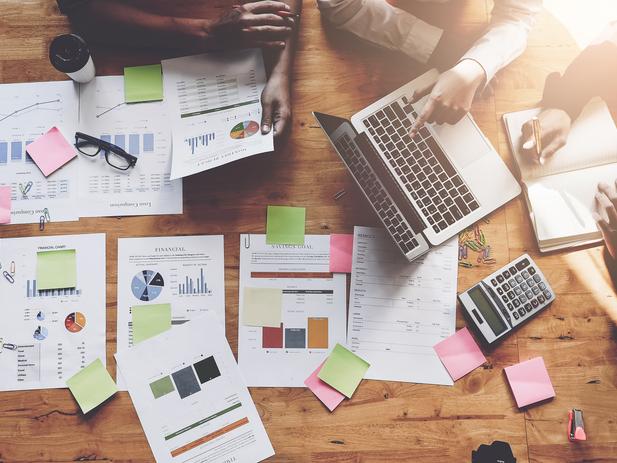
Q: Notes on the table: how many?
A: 13